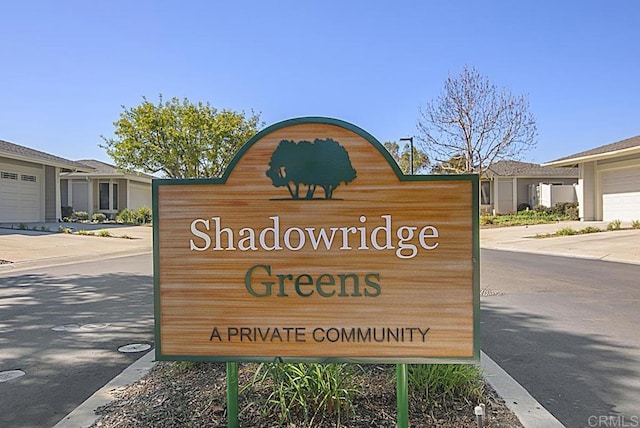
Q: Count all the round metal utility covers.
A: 4